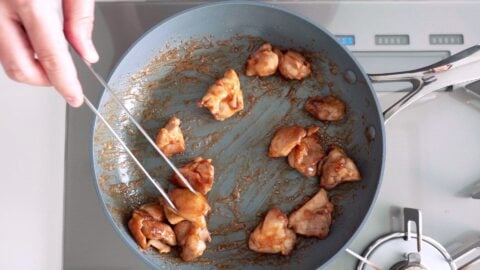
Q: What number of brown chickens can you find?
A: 14